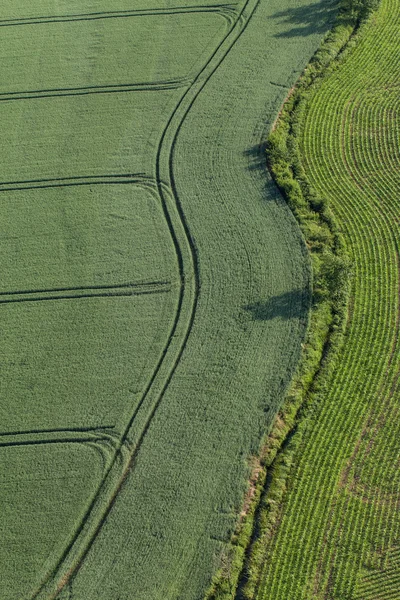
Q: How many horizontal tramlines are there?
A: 5